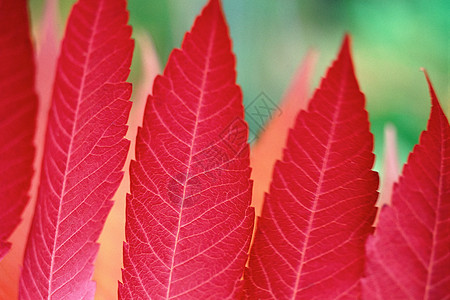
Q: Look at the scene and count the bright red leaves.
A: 5